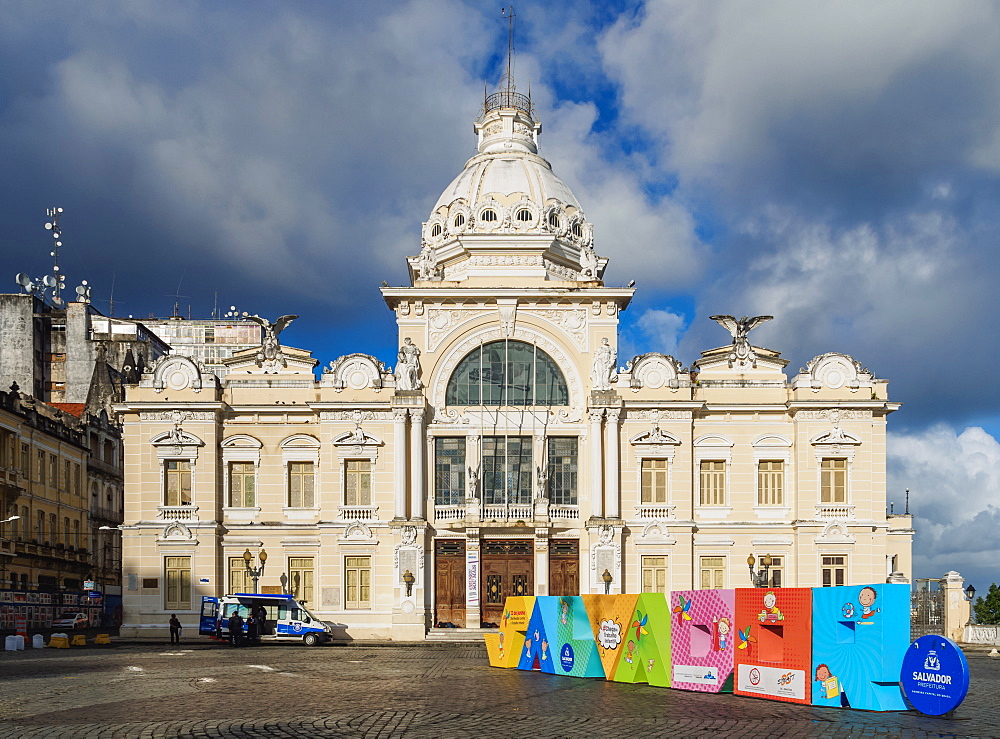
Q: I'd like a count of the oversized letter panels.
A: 8